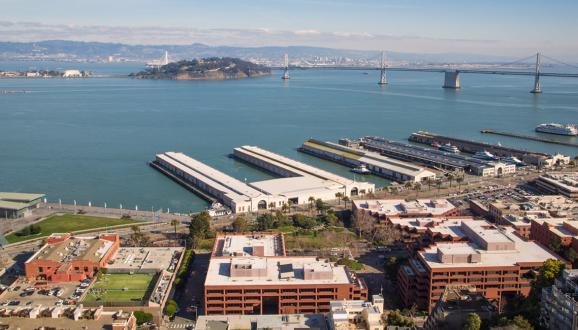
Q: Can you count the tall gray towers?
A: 3